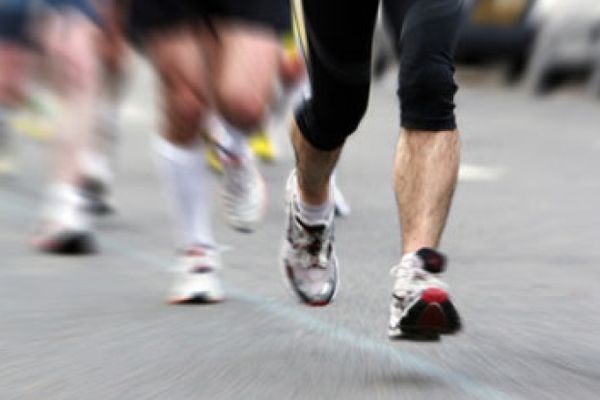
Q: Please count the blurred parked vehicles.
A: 2